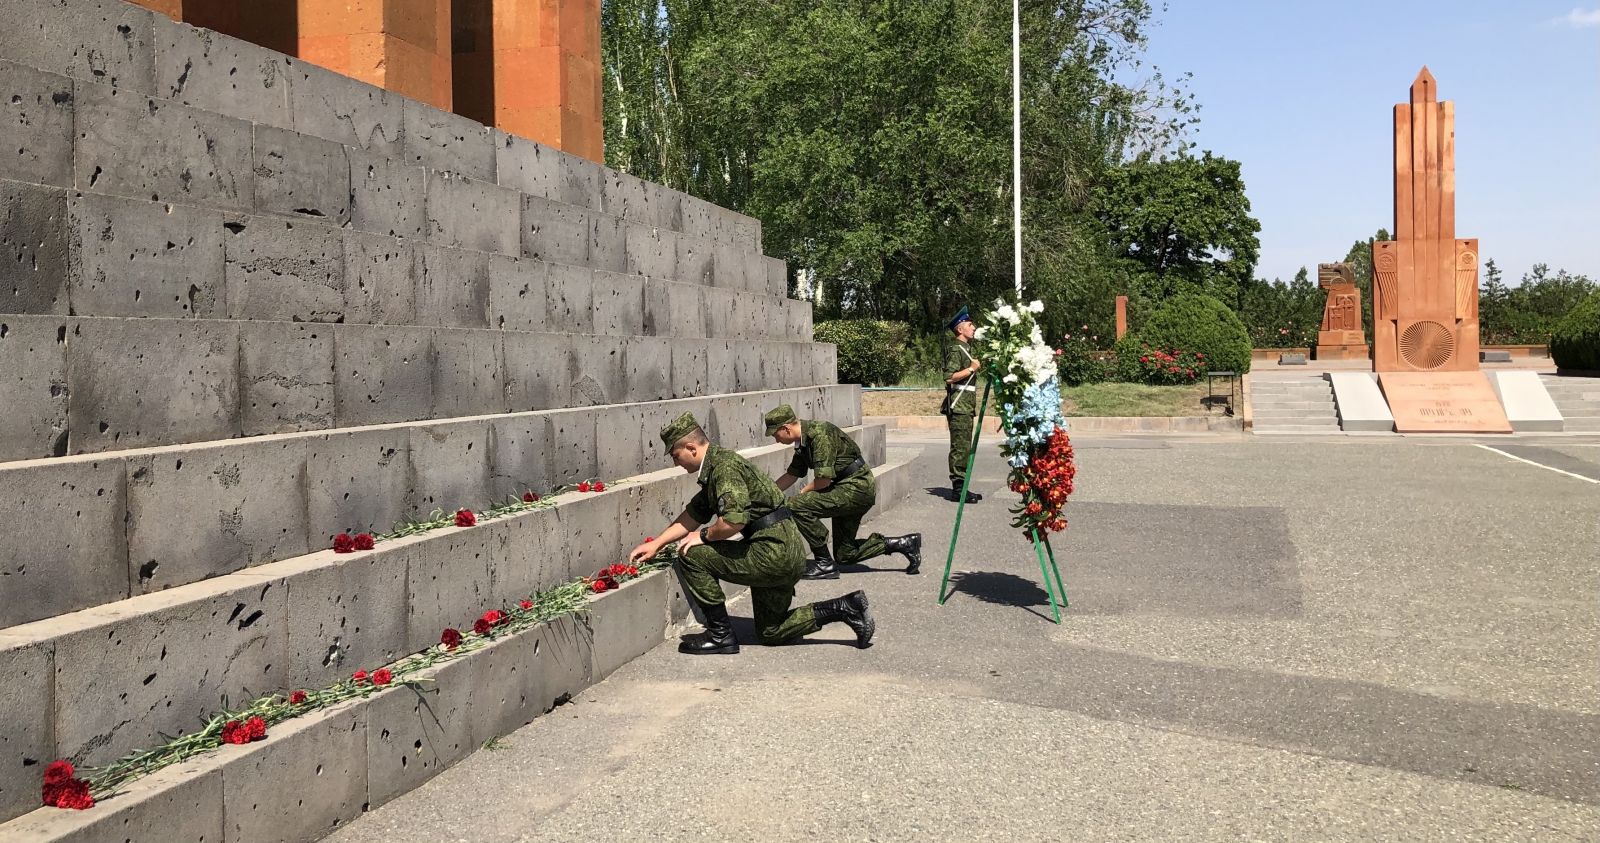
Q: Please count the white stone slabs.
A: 2